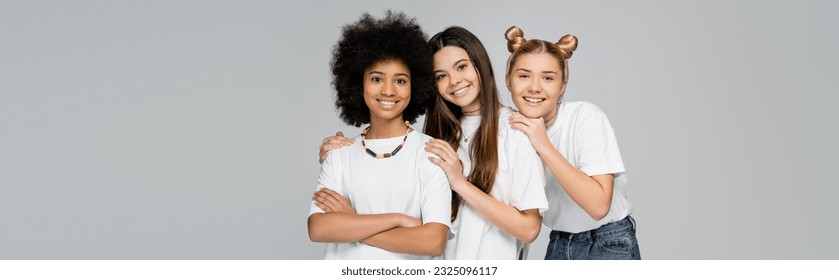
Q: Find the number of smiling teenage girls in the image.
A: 3